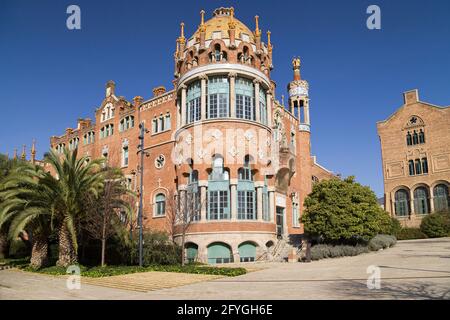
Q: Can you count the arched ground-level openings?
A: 3